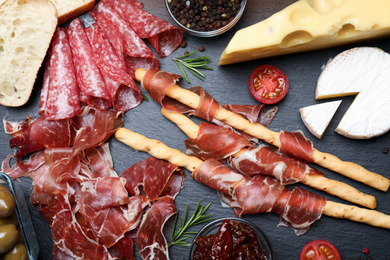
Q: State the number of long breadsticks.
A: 3